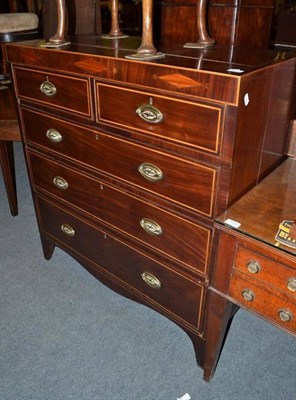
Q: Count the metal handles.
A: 12